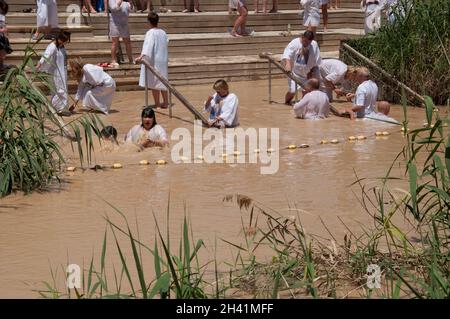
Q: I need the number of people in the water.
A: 11